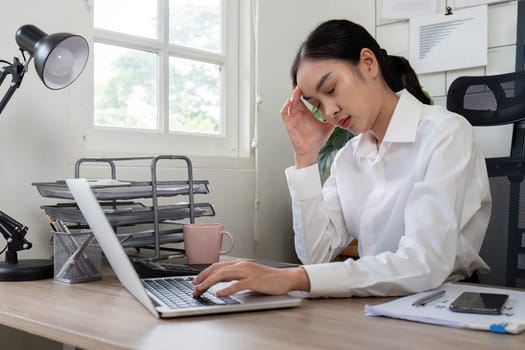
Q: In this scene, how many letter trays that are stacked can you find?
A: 3